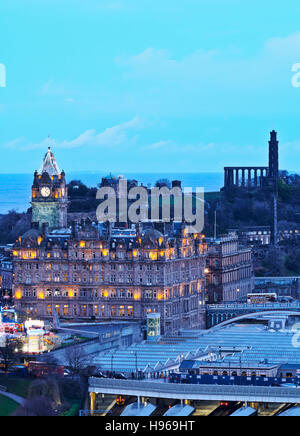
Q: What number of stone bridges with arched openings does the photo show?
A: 1